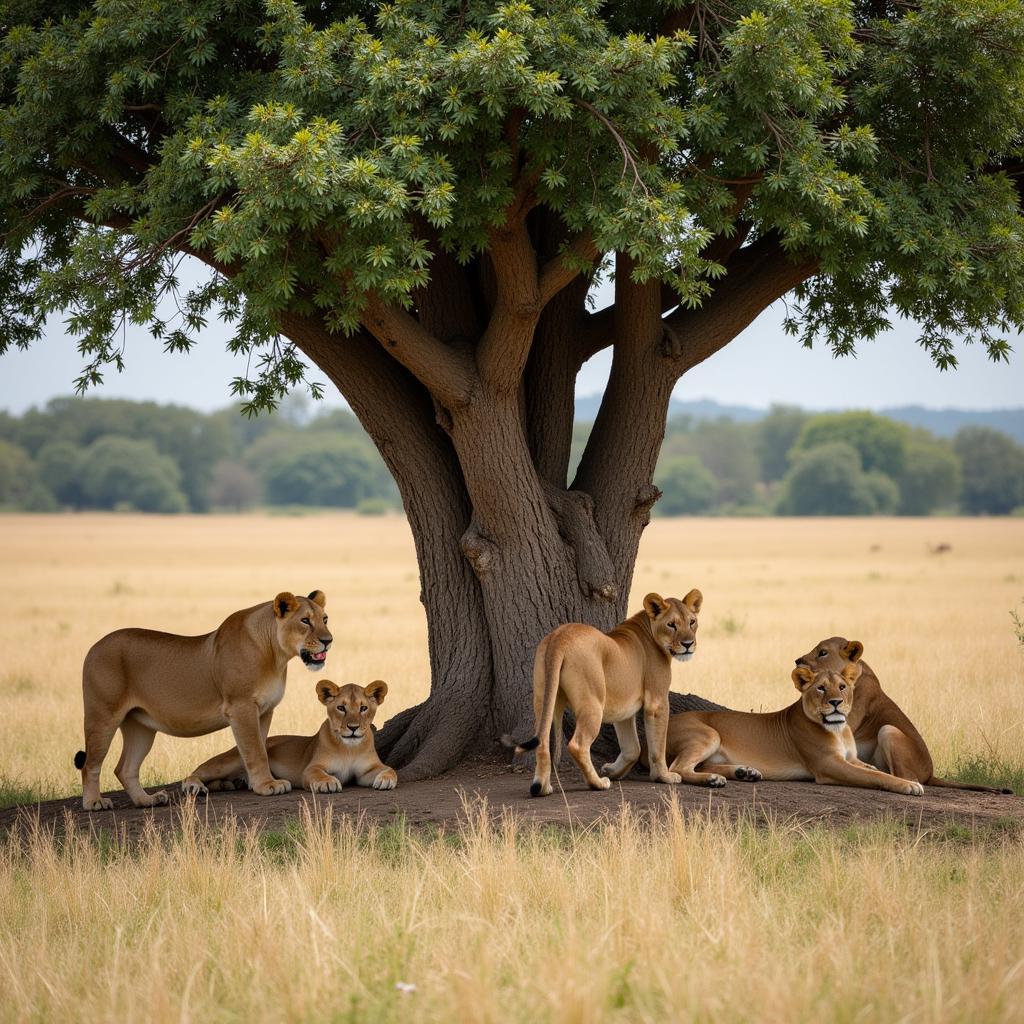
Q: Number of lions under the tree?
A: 5